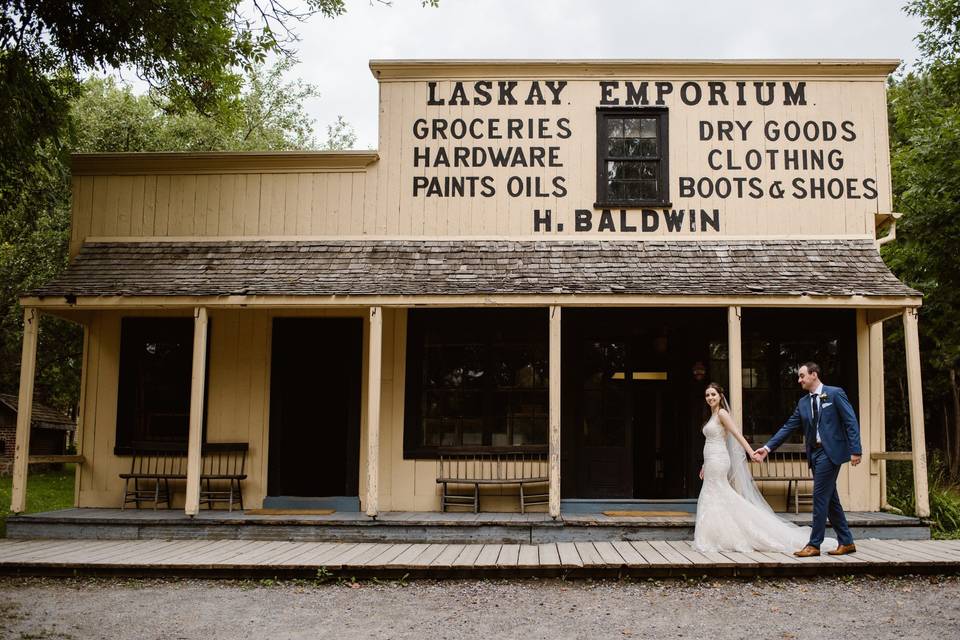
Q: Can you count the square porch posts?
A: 6